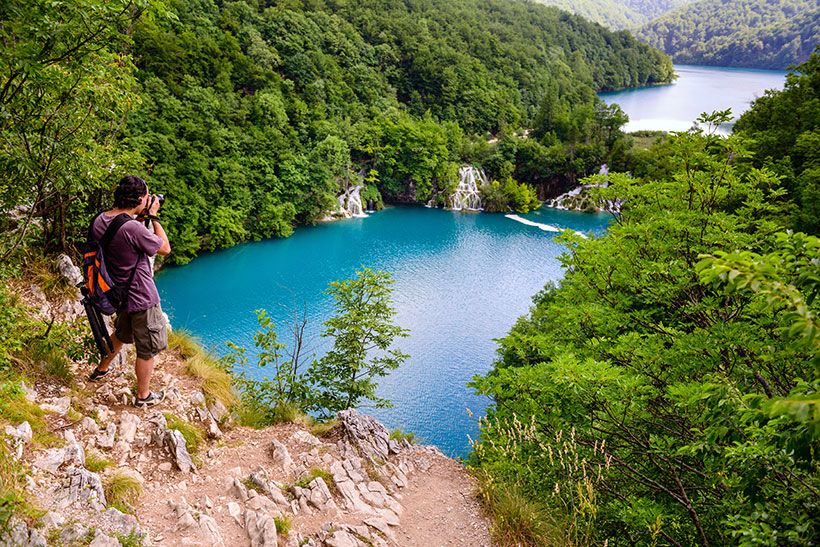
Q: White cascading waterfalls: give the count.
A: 3